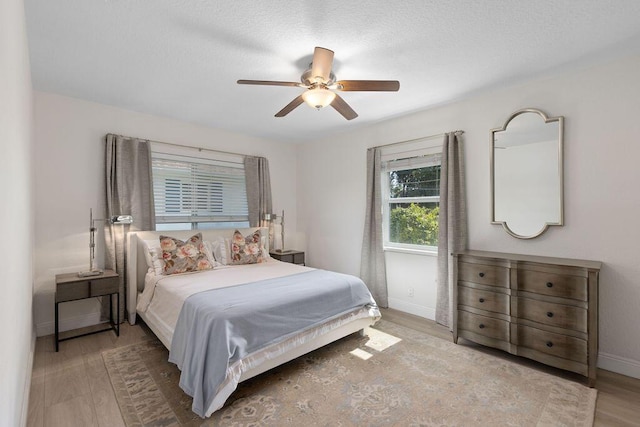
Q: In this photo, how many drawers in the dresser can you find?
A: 6